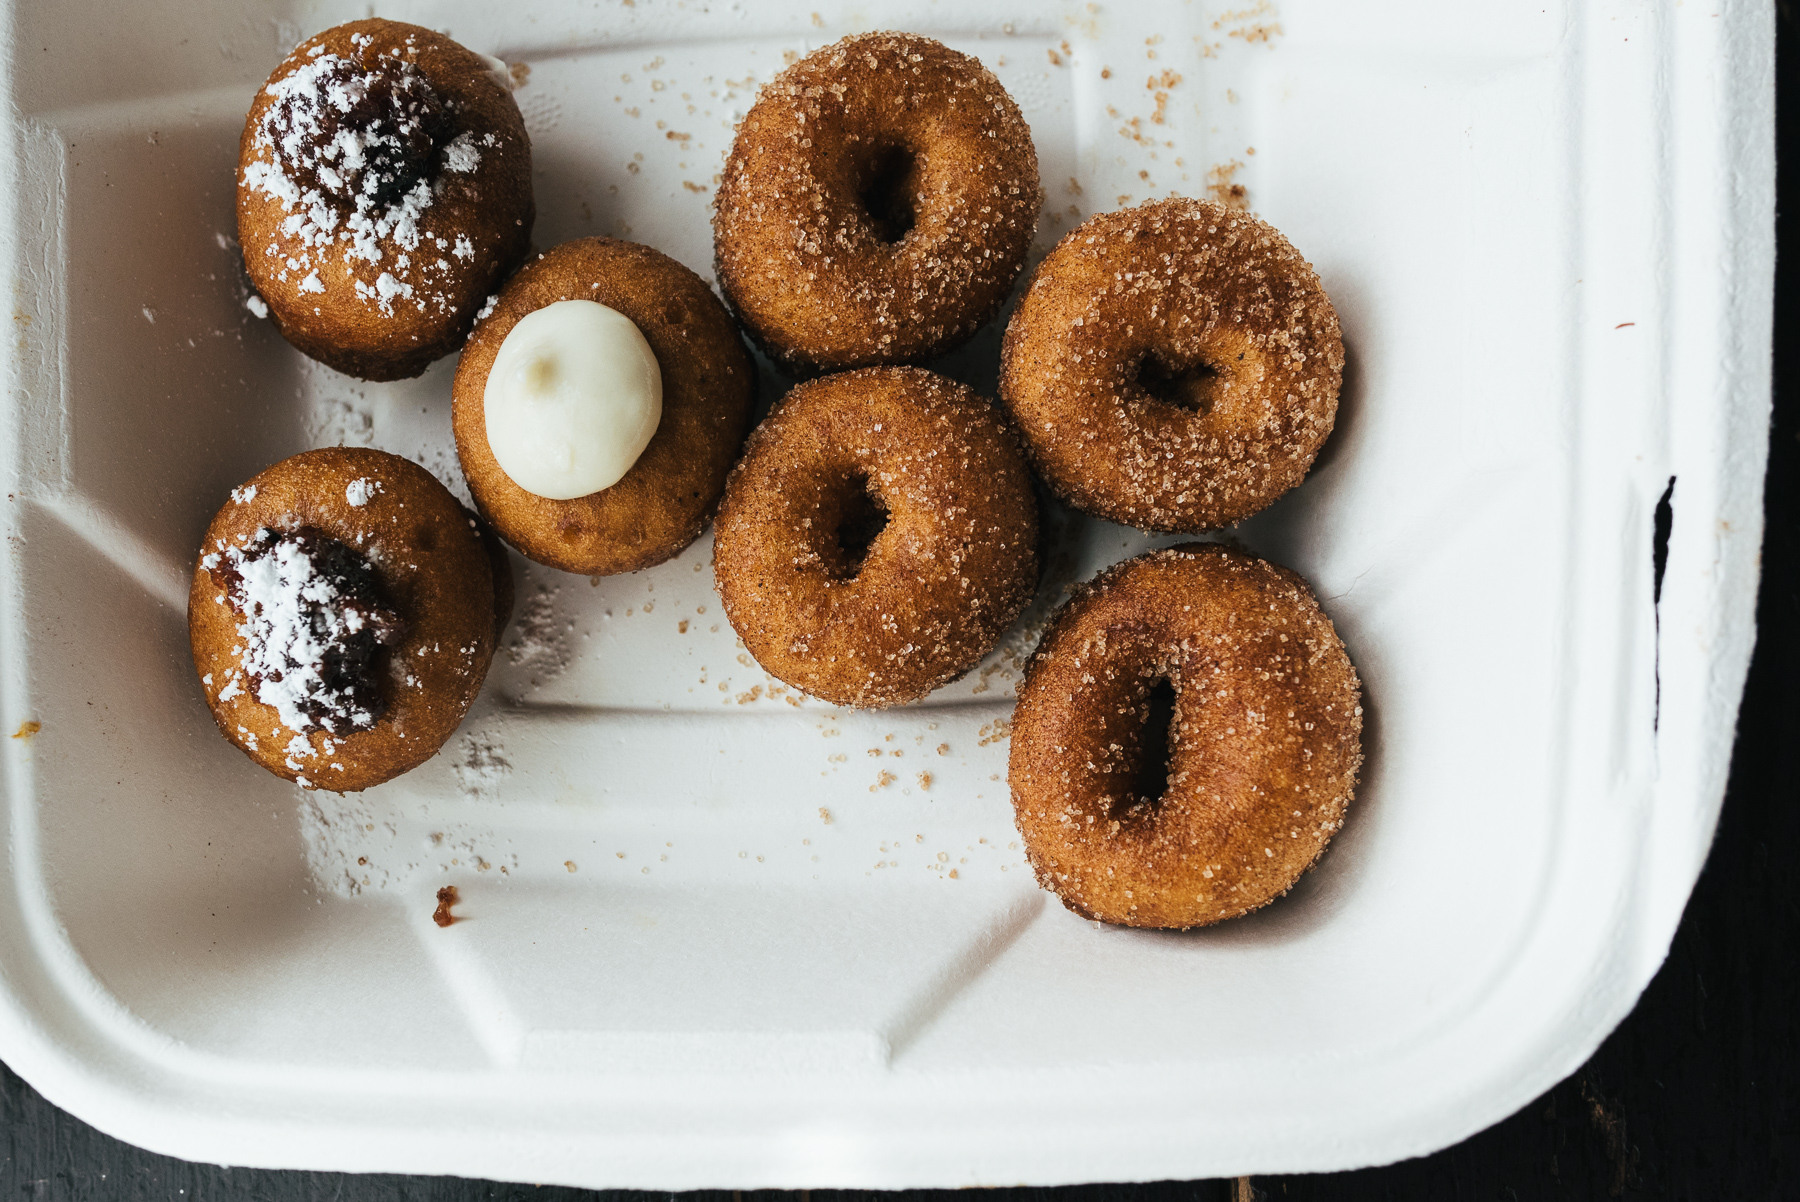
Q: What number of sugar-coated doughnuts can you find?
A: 4